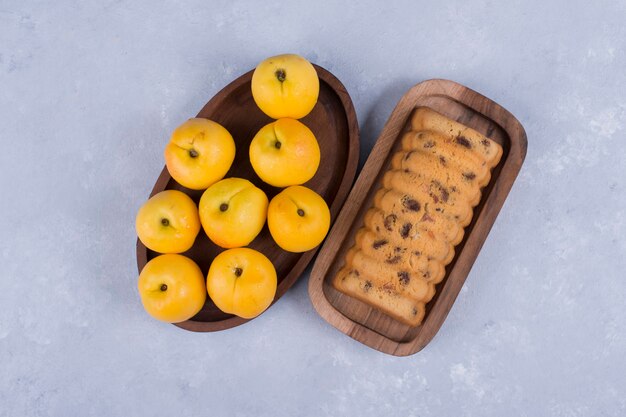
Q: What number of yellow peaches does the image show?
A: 8